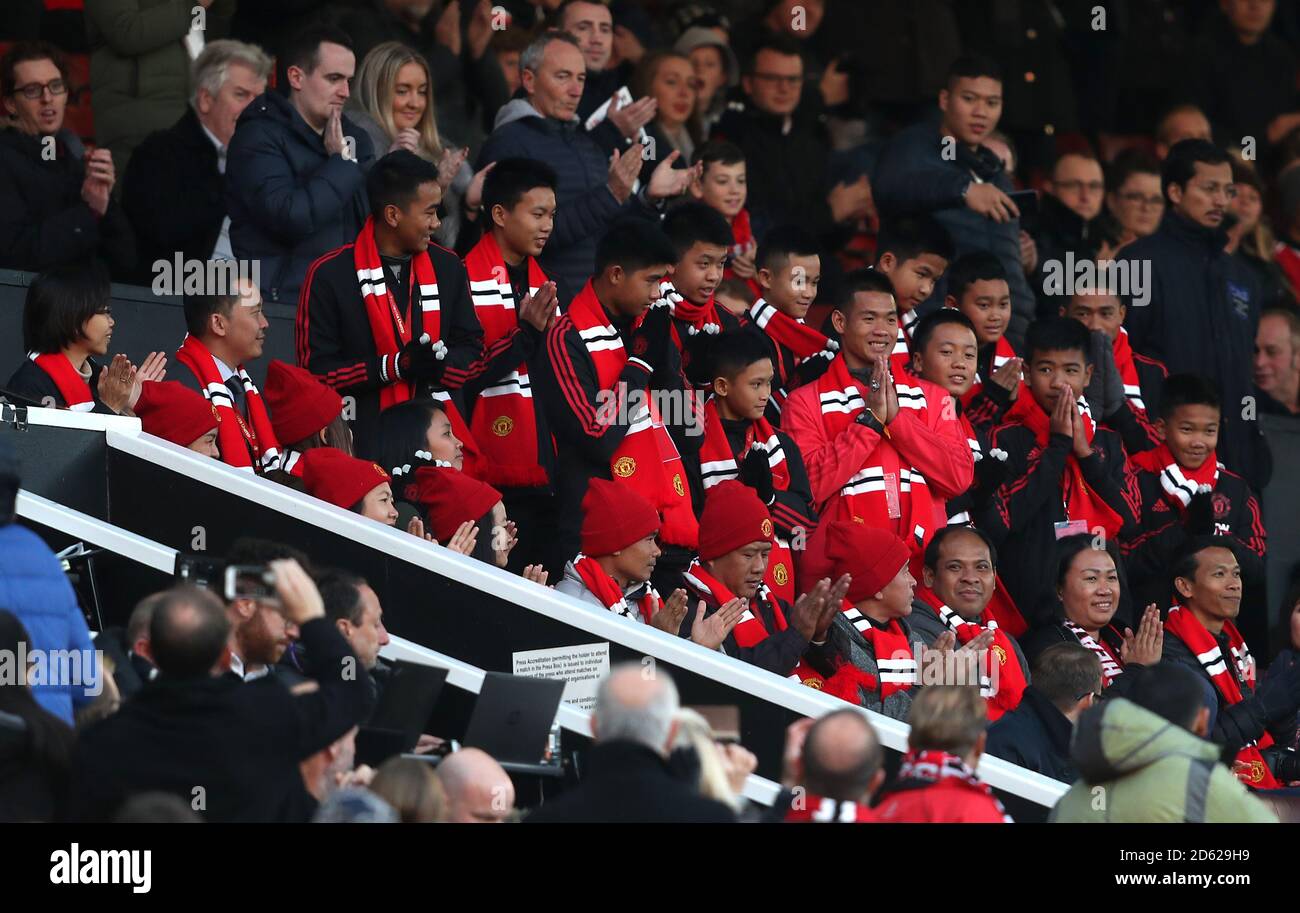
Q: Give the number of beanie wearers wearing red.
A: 7